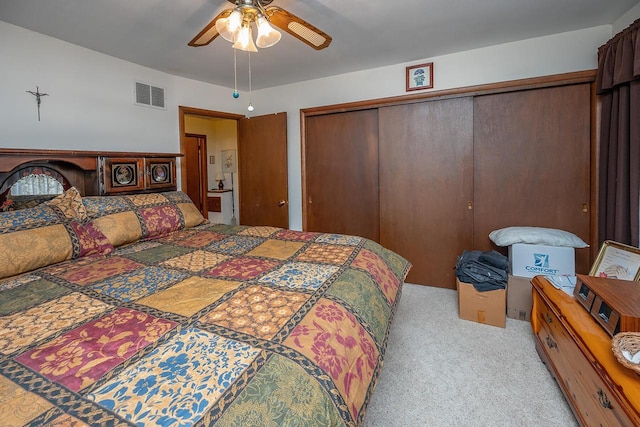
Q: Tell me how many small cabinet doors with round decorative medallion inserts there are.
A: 2